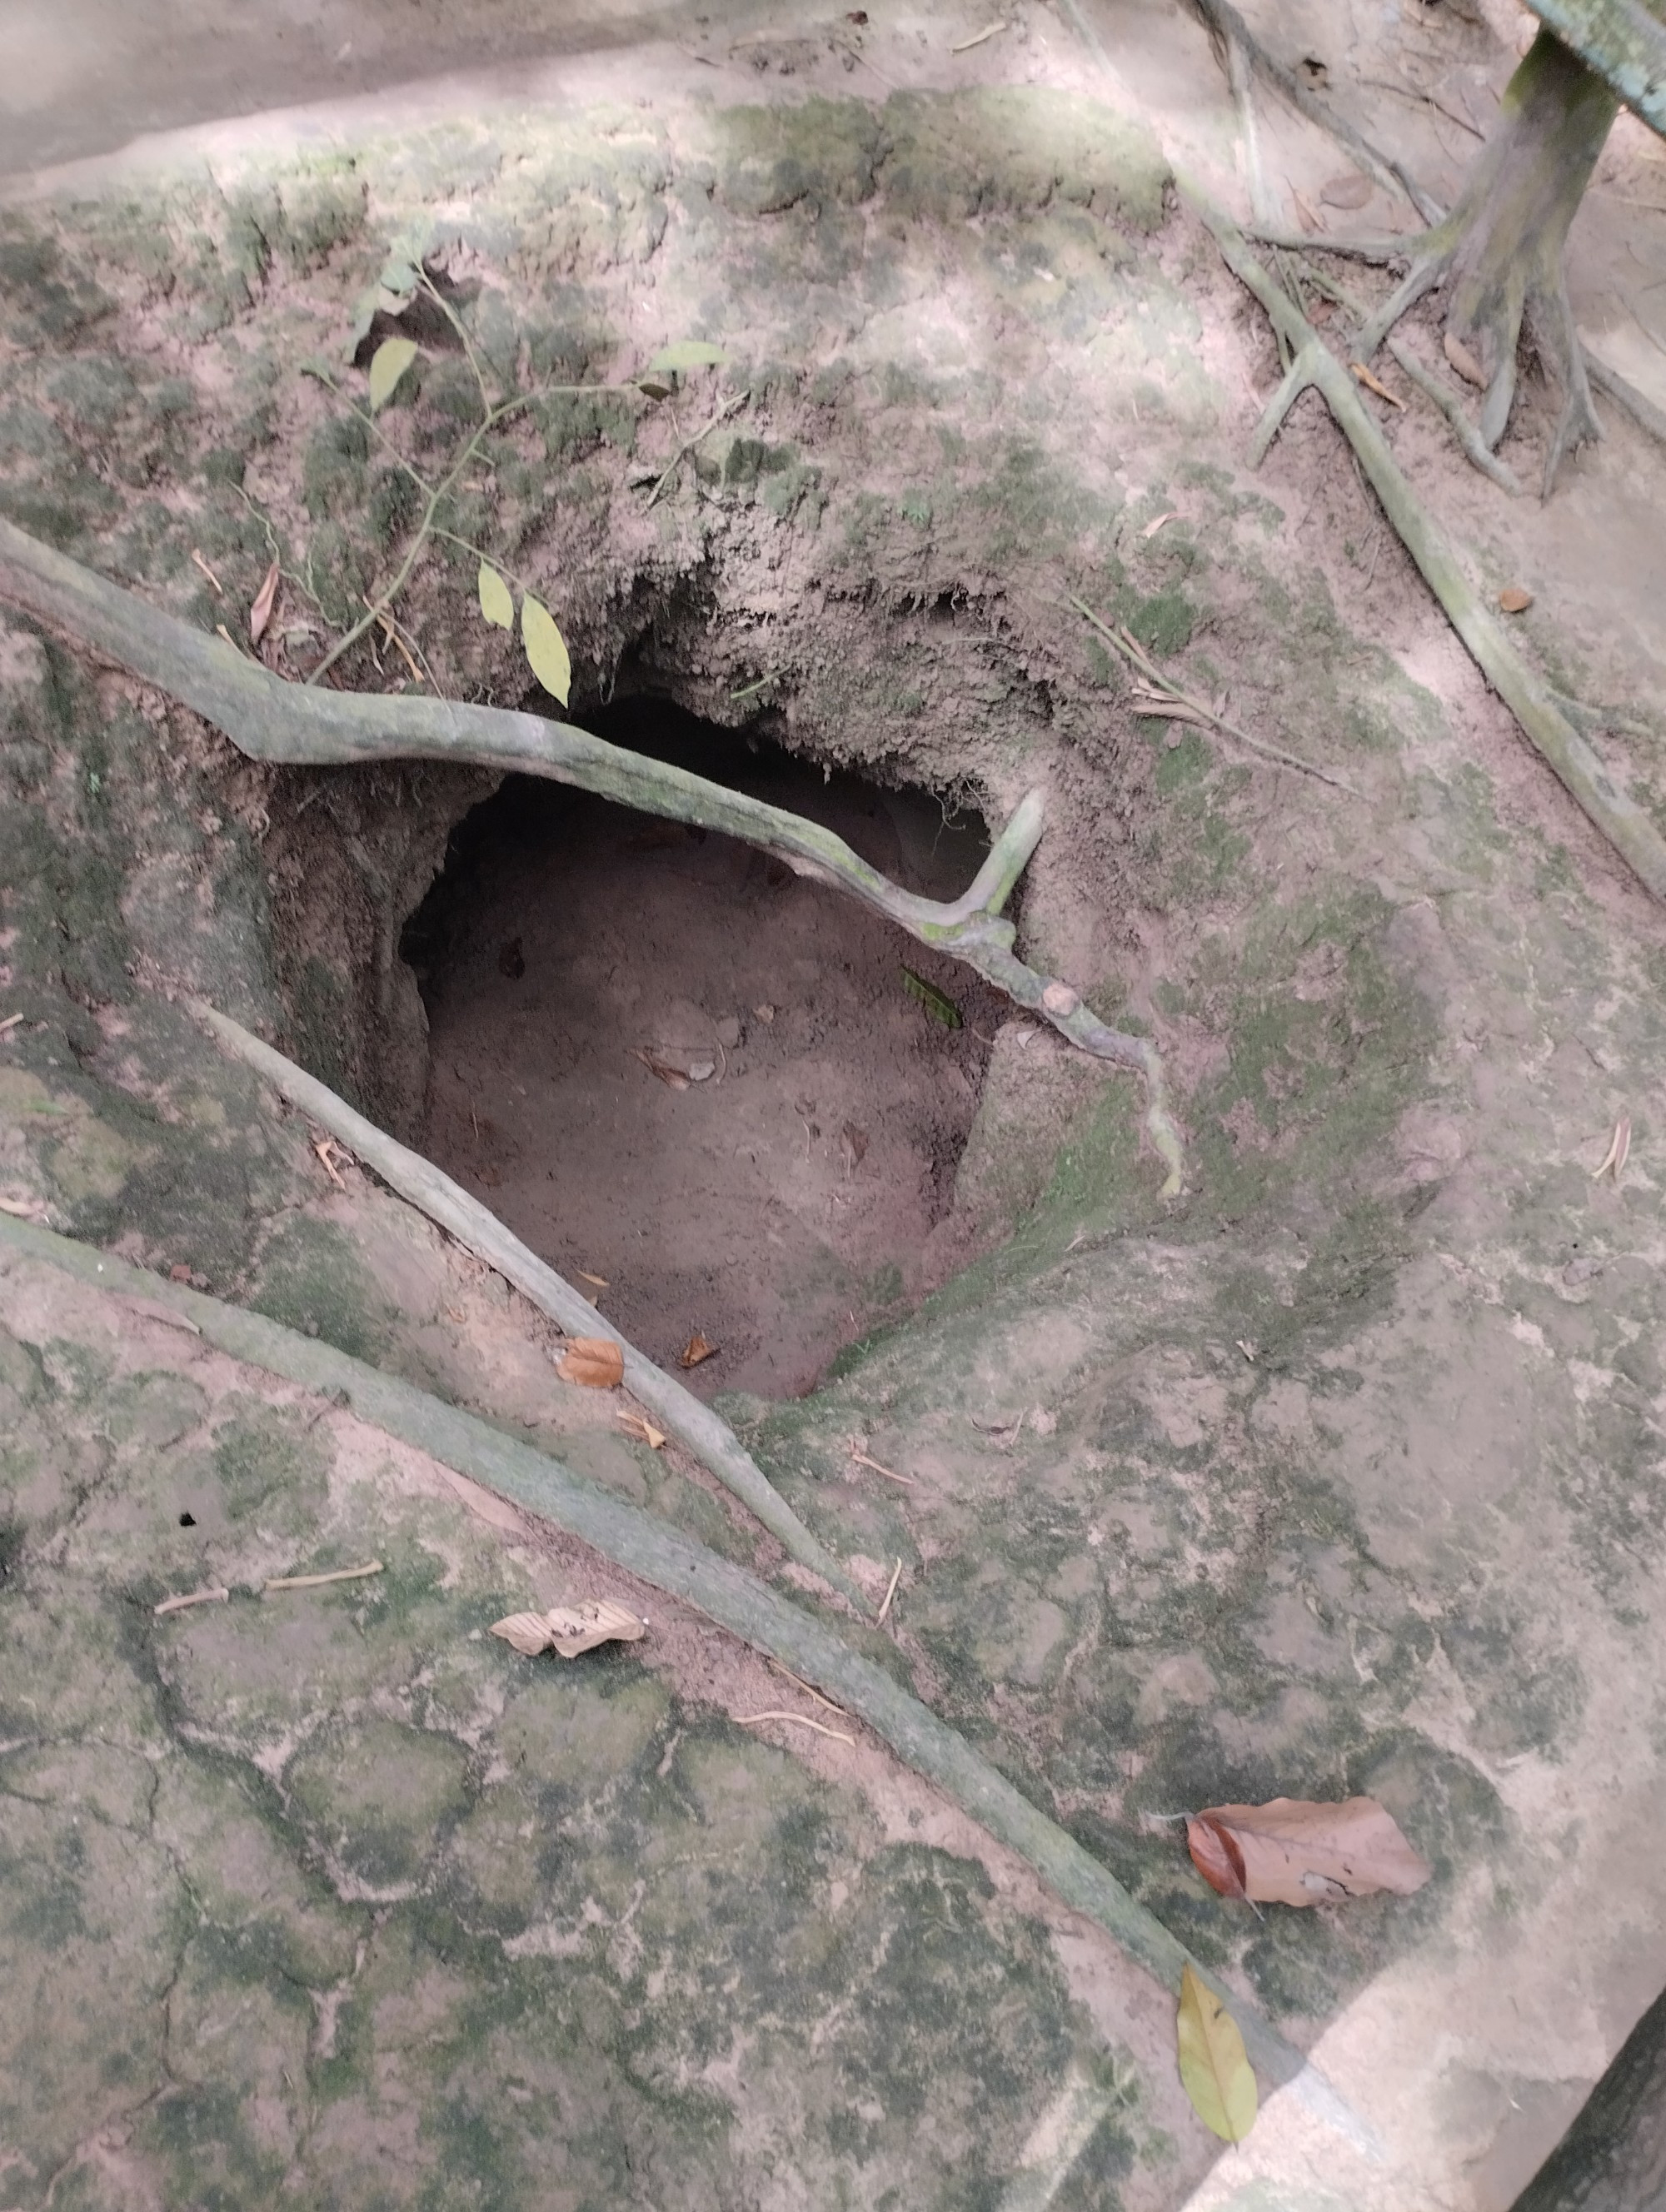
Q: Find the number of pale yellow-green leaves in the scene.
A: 5